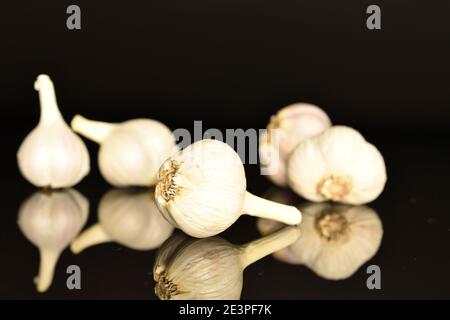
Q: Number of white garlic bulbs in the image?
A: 5